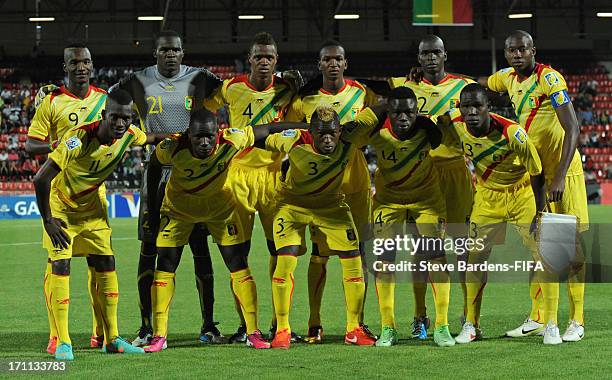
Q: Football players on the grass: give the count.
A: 11